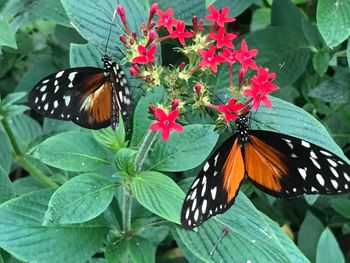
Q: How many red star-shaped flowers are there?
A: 12